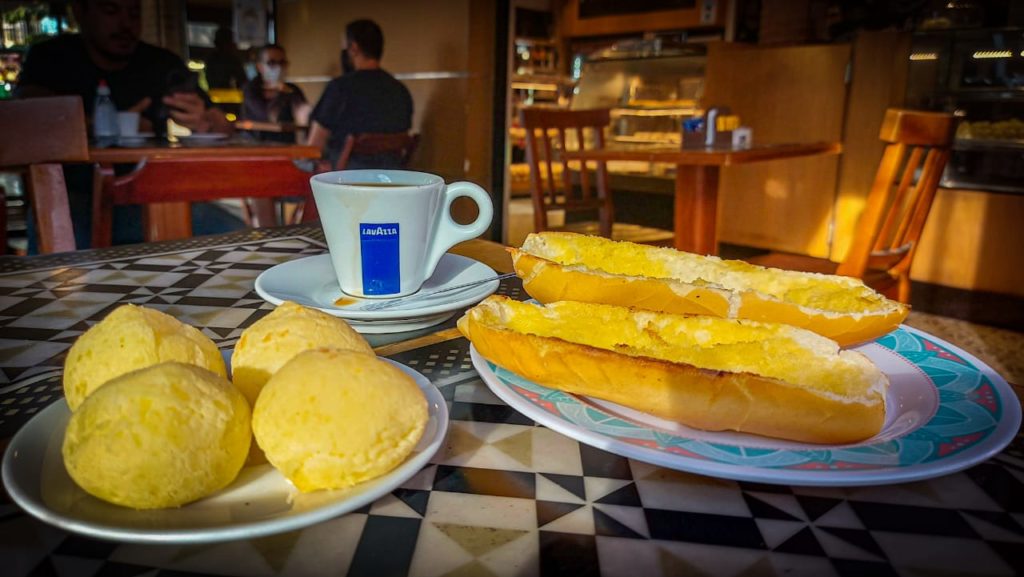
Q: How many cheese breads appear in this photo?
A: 4